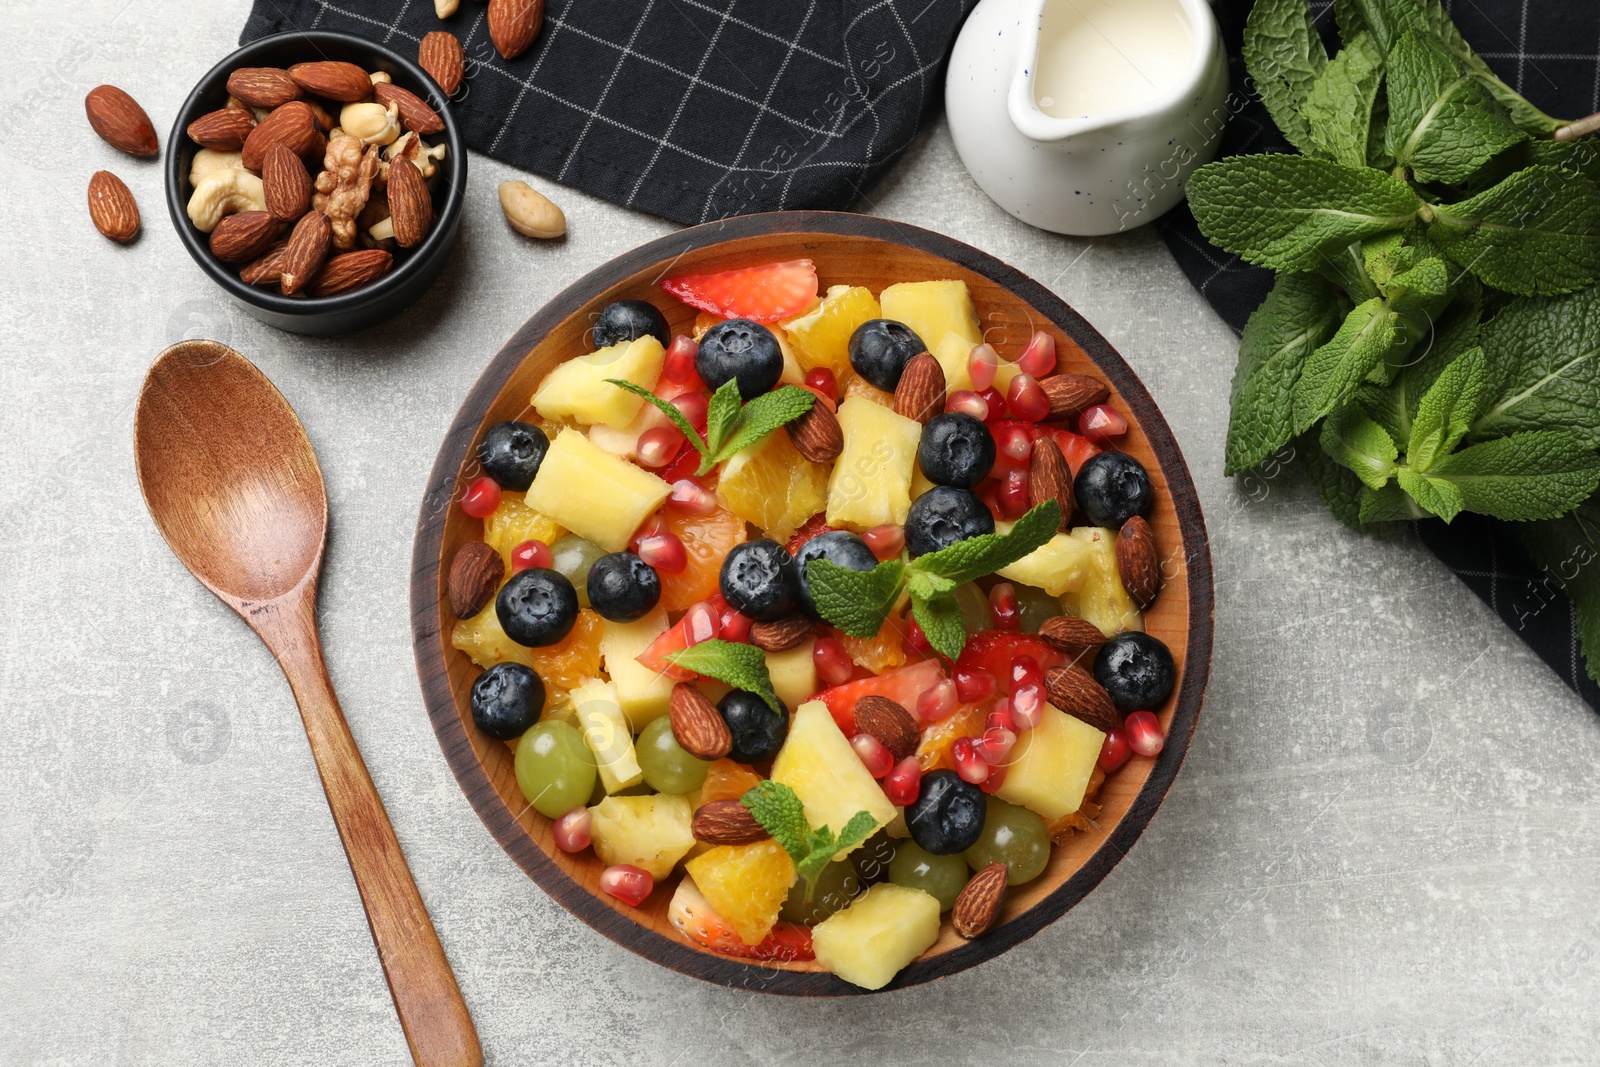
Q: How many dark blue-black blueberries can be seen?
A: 15